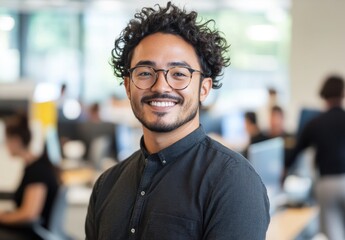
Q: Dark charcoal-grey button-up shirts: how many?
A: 1